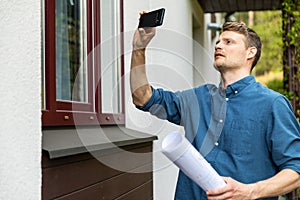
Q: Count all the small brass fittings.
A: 4